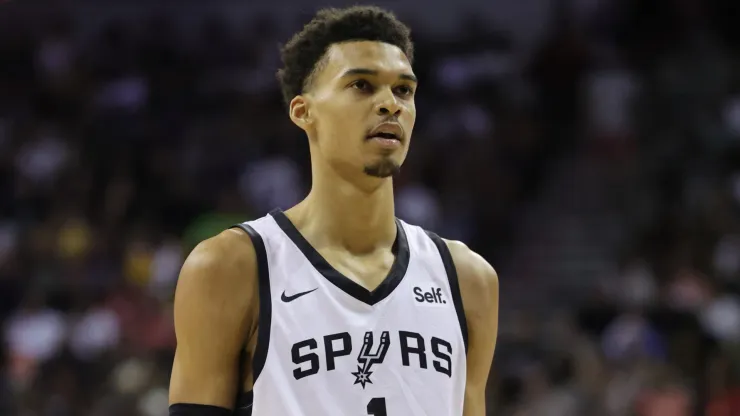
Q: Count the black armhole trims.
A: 2